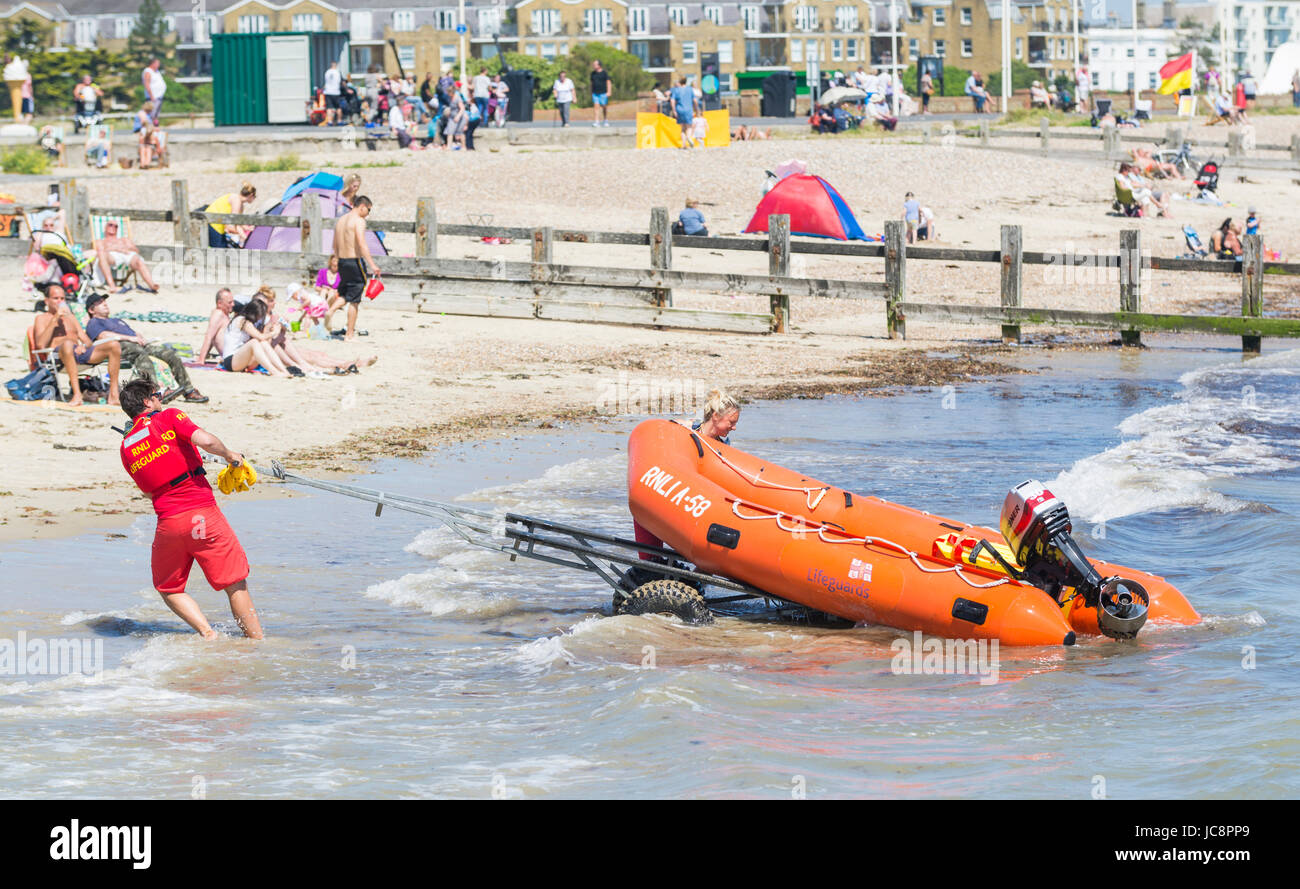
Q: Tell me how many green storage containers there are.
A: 1